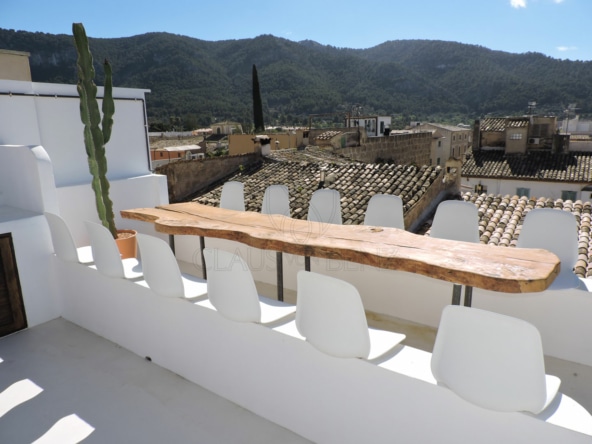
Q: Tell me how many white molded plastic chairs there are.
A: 12